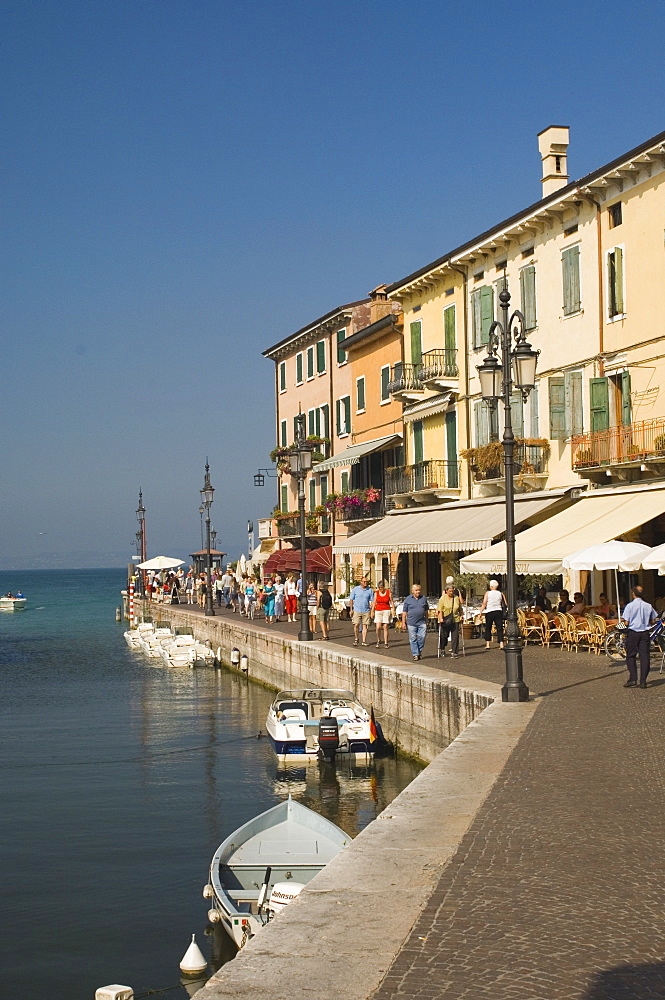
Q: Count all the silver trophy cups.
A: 0